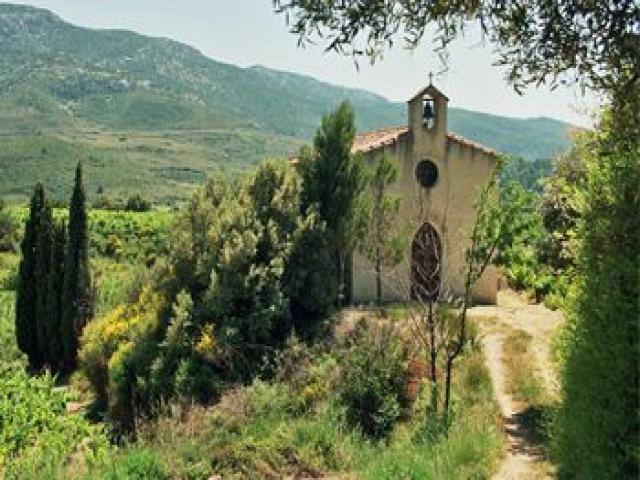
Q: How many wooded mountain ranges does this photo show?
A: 1